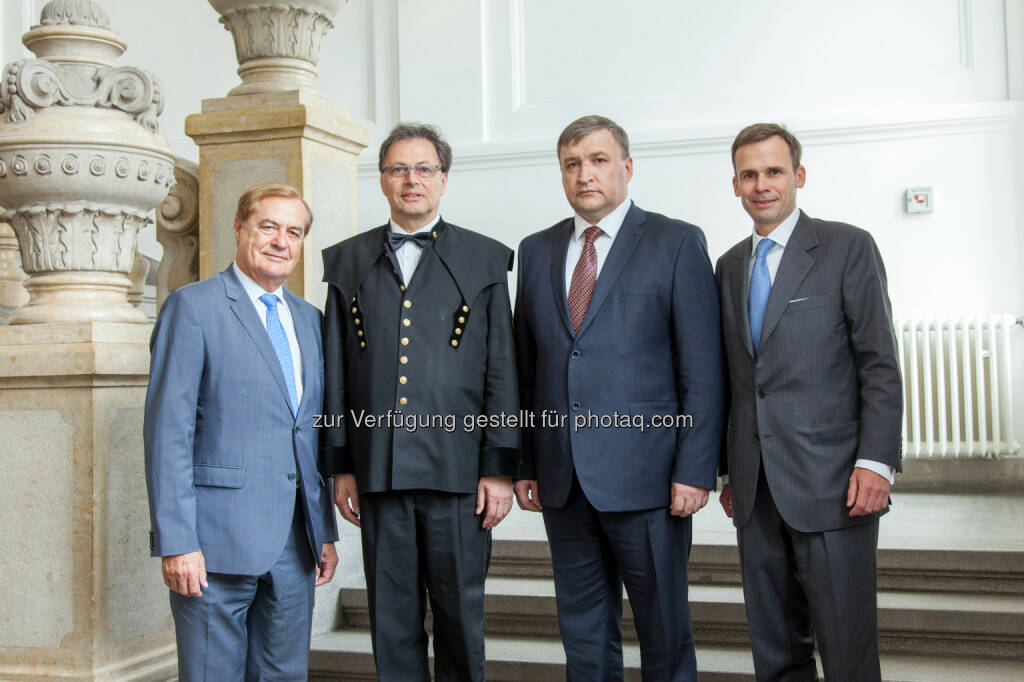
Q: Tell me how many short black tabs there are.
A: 2